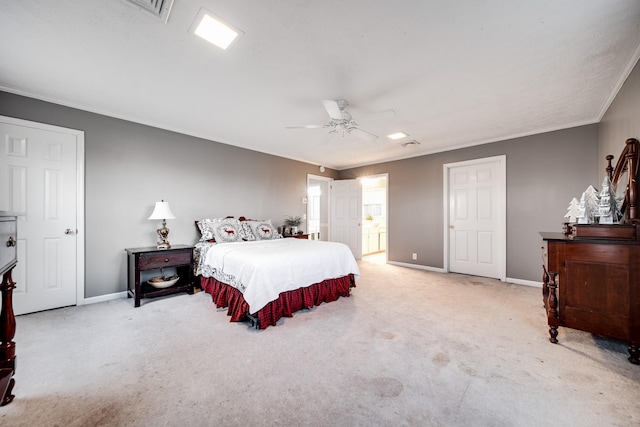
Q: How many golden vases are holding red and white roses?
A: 0